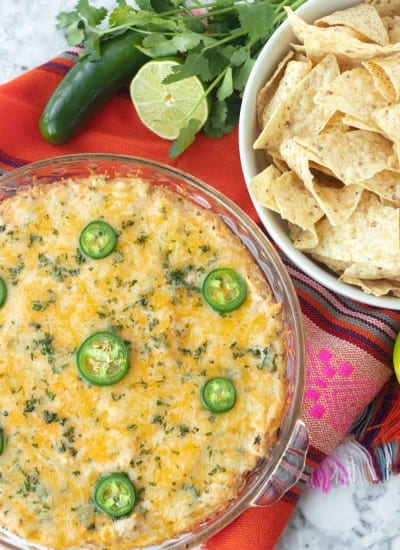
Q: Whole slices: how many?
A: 5